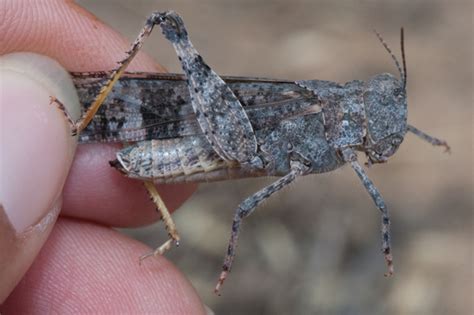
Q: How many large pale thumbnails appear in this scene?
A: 1